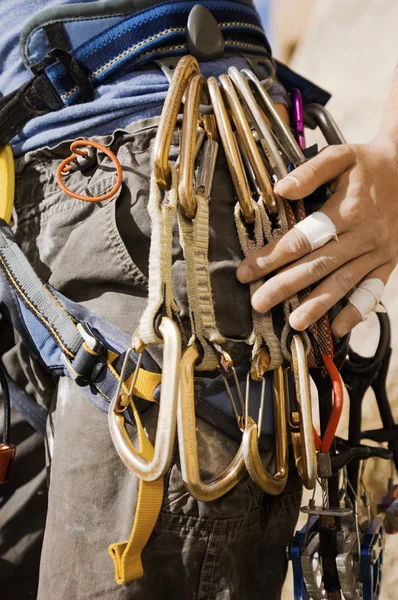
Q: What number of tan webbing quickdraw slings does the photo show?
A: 4